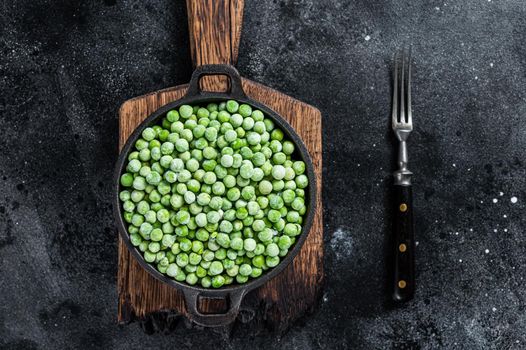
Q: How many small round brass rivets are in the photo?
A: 3